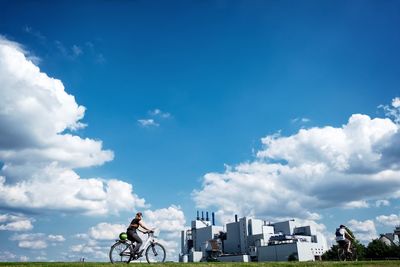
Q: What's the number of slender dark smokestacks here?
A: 5